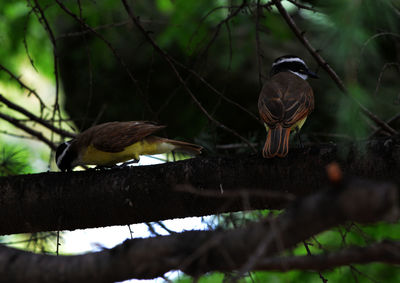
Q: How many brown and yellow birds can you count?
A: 2